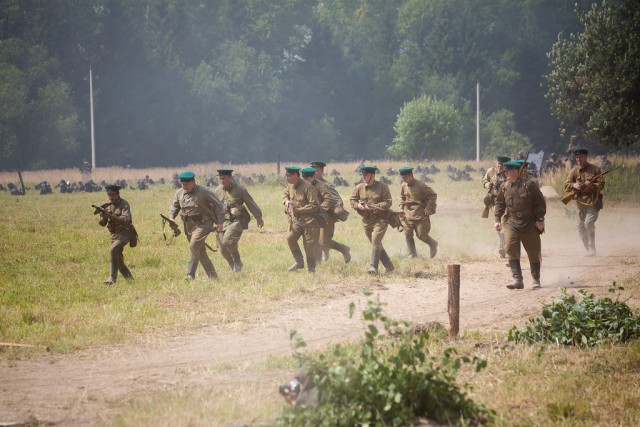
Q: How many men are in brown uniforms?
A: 12